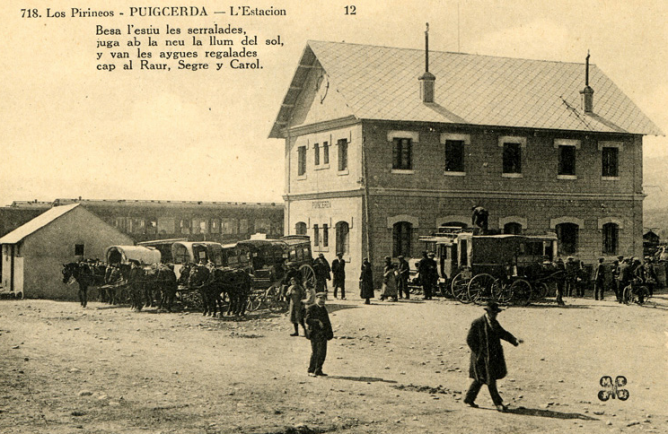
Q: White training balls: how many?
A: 0